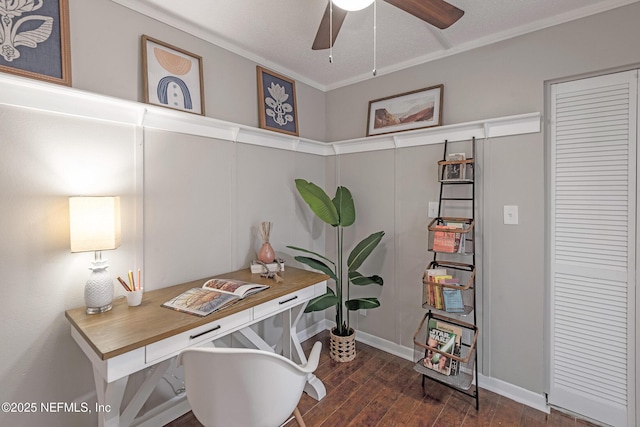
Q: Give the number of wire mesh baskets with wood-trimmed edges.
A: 4